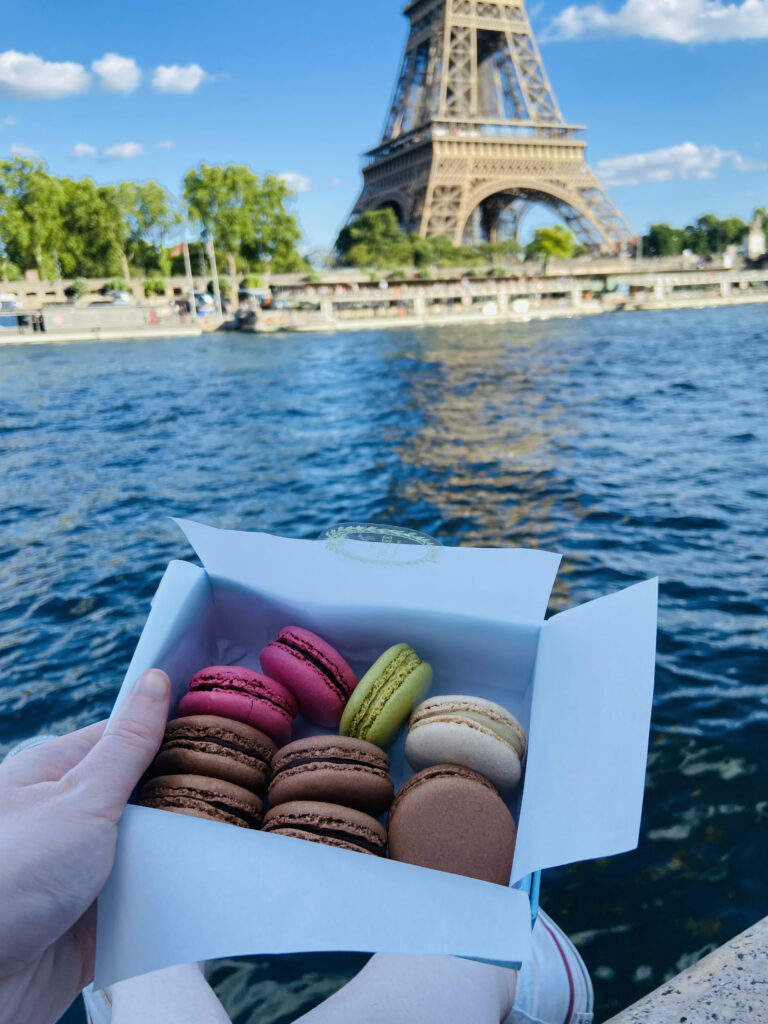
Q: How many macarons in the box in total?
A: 9